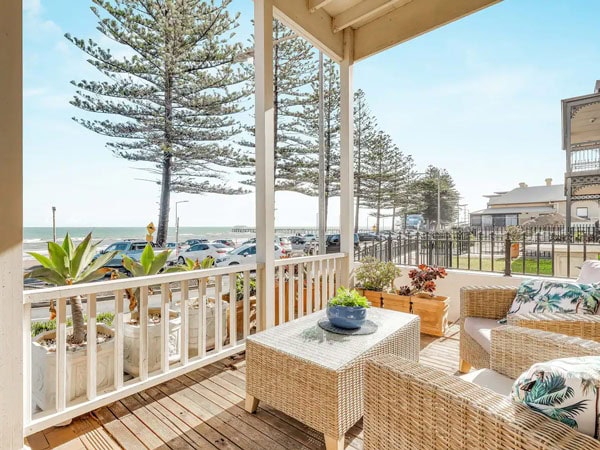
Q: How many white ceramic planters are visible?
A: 3